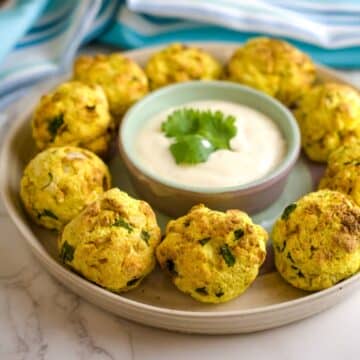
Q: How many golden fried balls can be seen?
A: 10